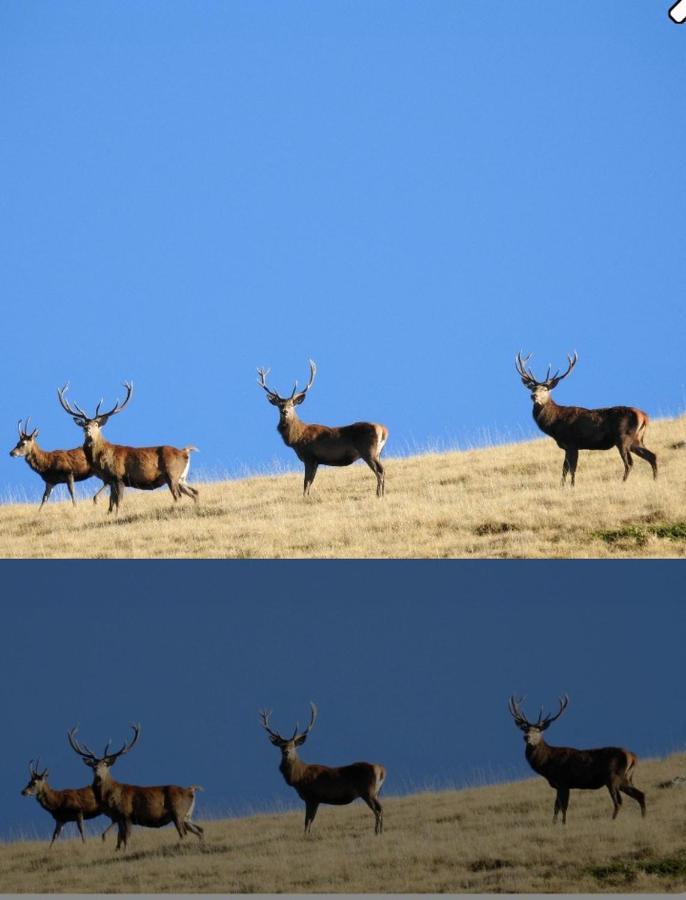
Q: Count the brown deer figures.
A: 8